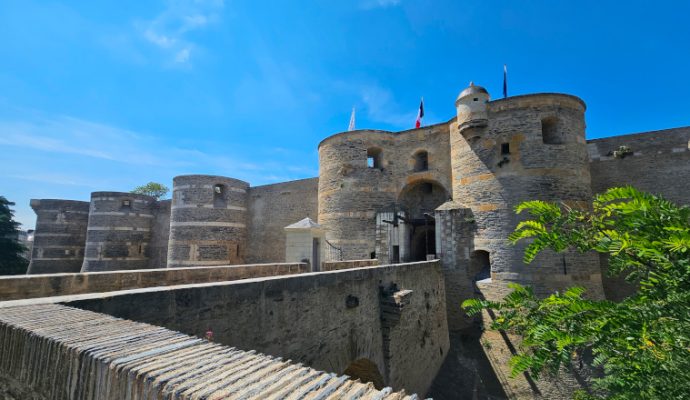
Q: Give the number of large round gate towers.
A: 2